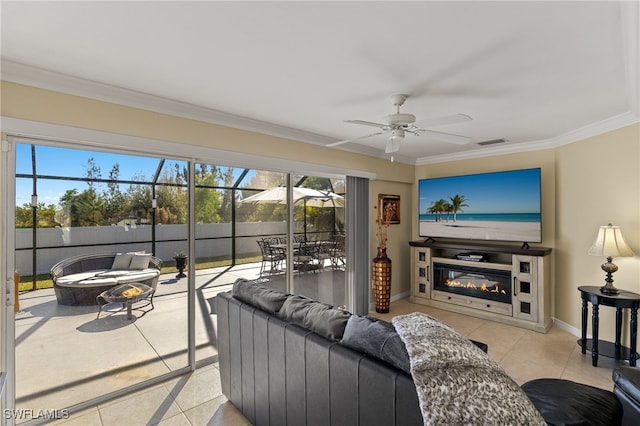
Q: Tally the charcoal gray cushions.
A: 3